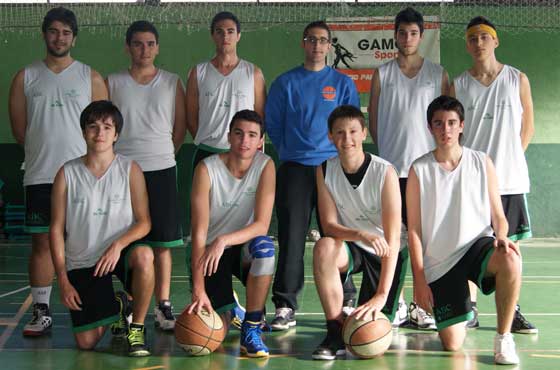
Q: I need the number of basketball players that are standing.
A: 5